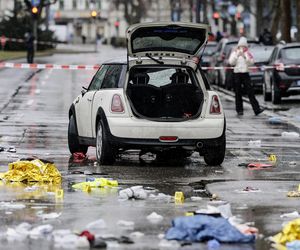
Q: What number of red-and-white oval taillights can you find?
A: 2